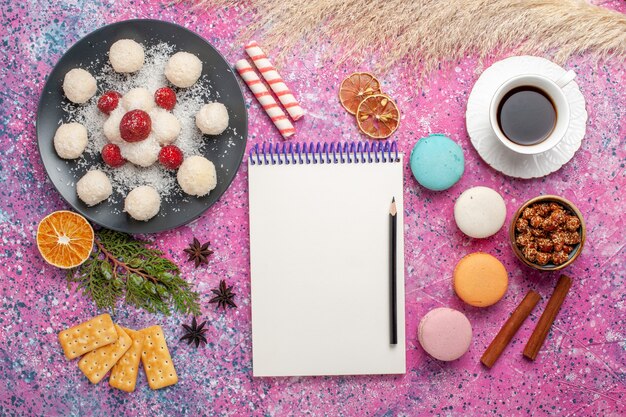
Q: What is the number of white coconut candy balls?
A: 12